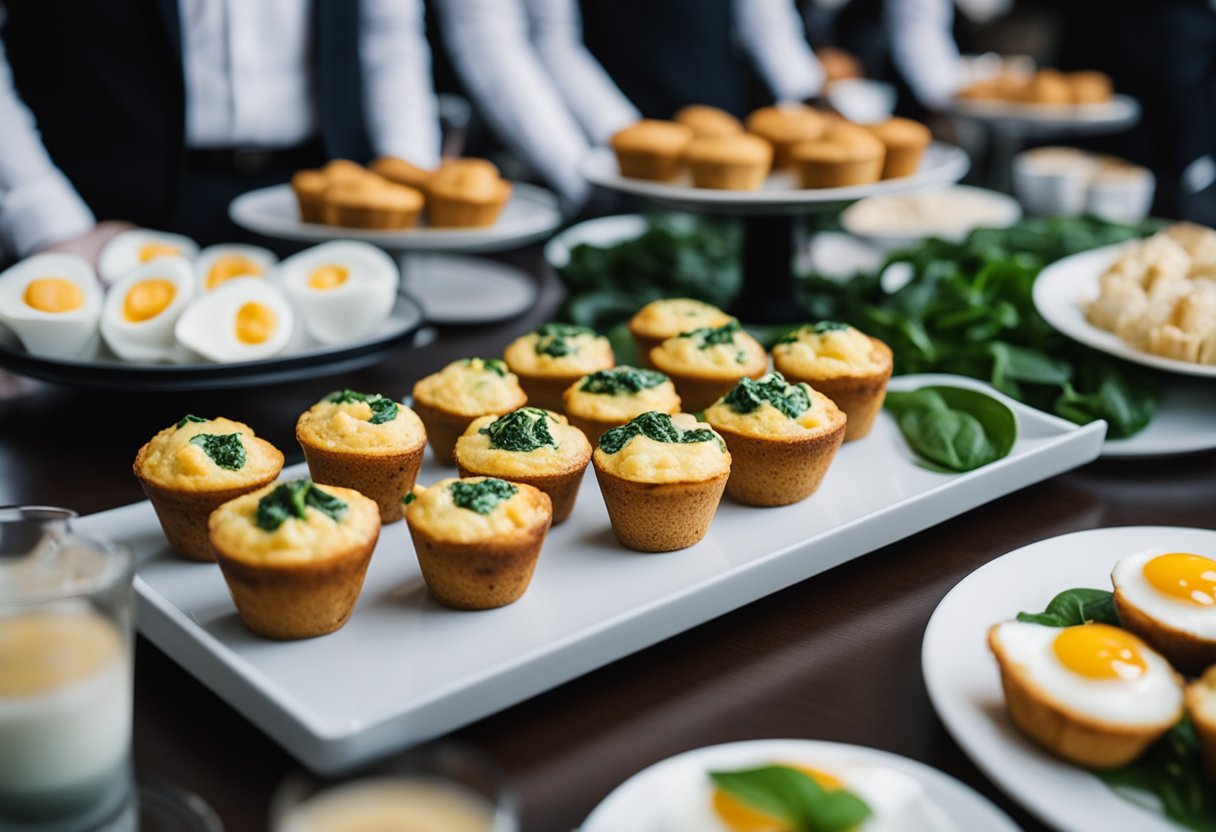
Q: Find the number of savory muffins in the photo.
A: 13